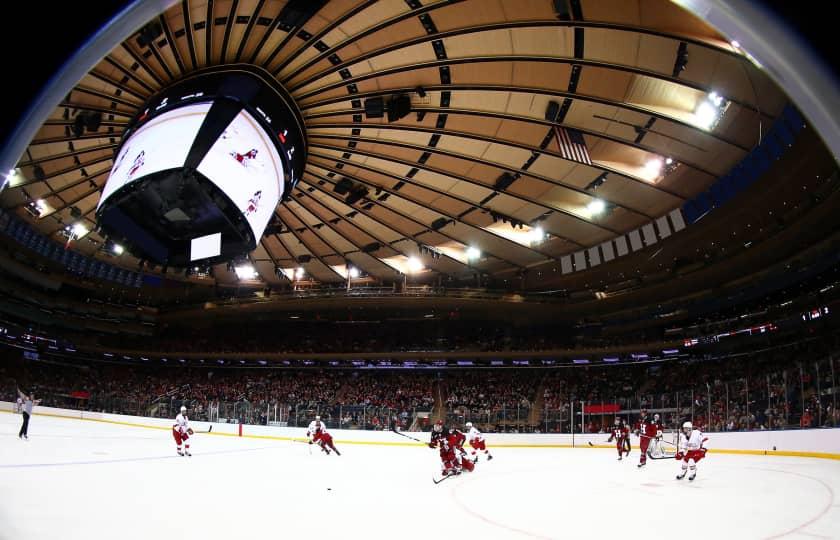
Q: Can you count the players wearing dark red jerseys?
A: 5